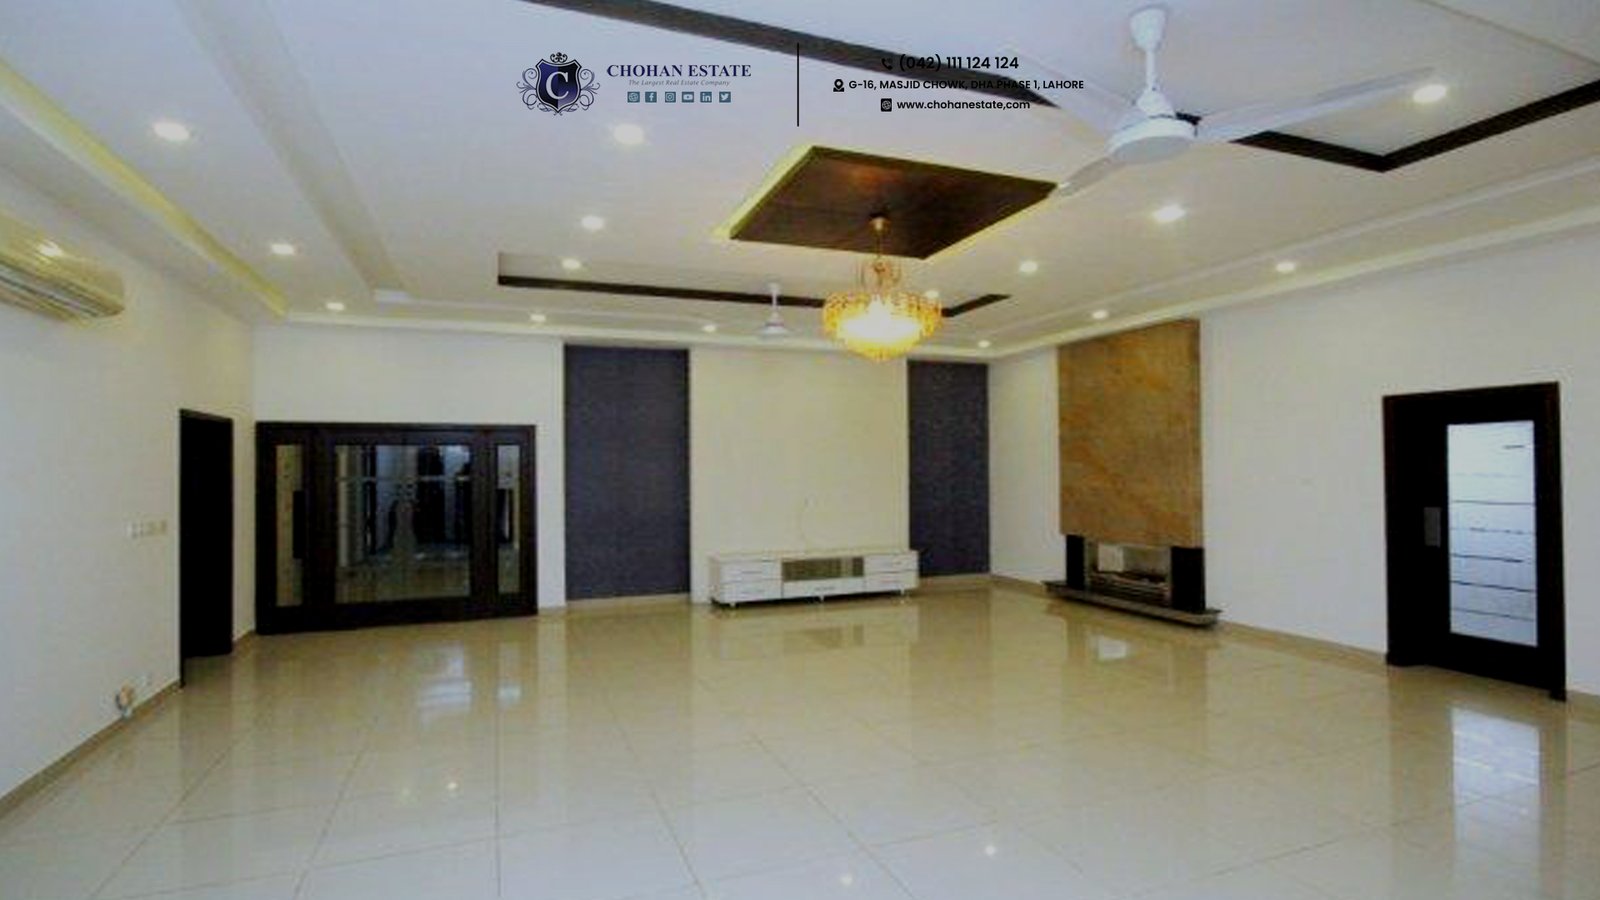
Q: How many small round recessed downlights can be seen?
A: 15